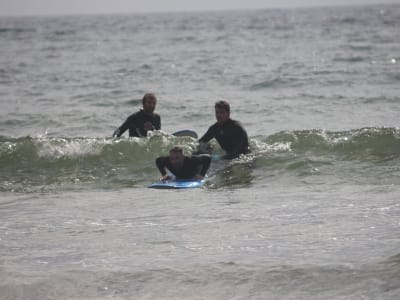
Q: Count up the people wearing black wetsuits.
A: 3